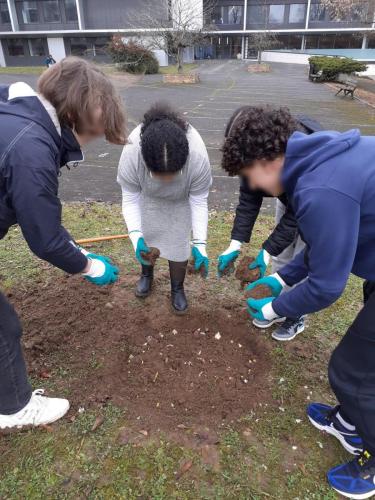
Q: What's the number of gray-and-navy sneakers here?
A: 2